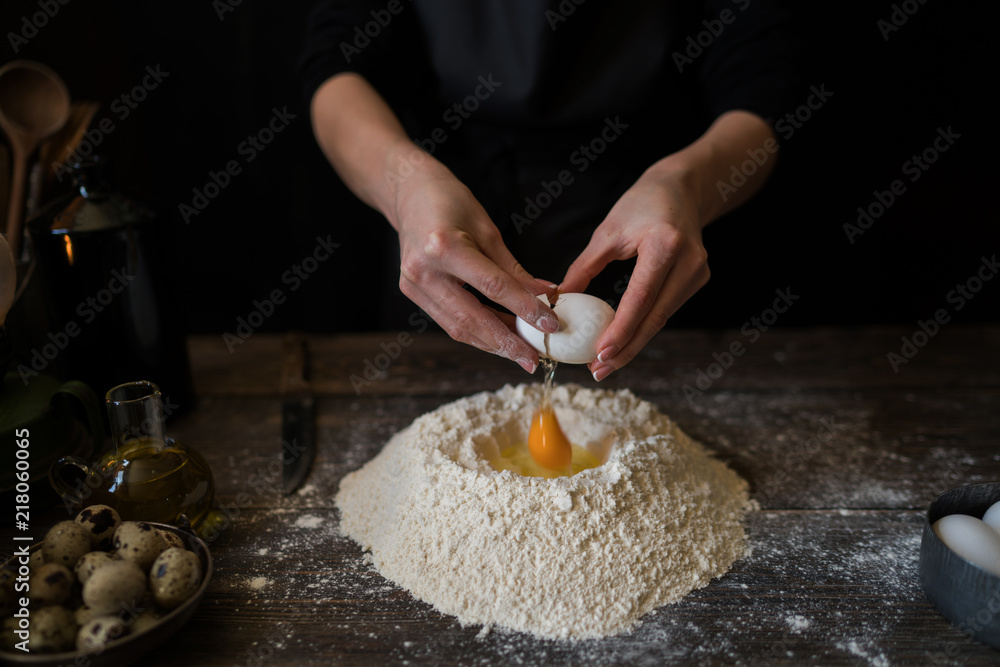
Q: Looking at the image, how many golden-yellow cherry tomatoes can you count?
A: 0